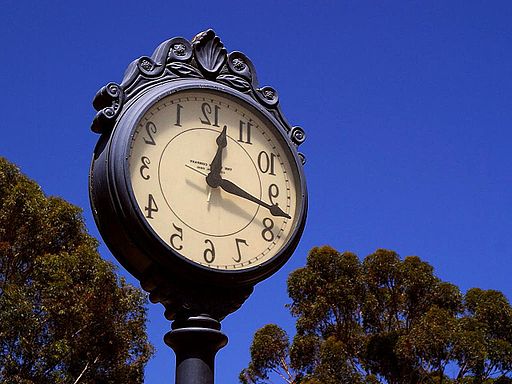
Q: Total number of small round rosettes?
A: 4